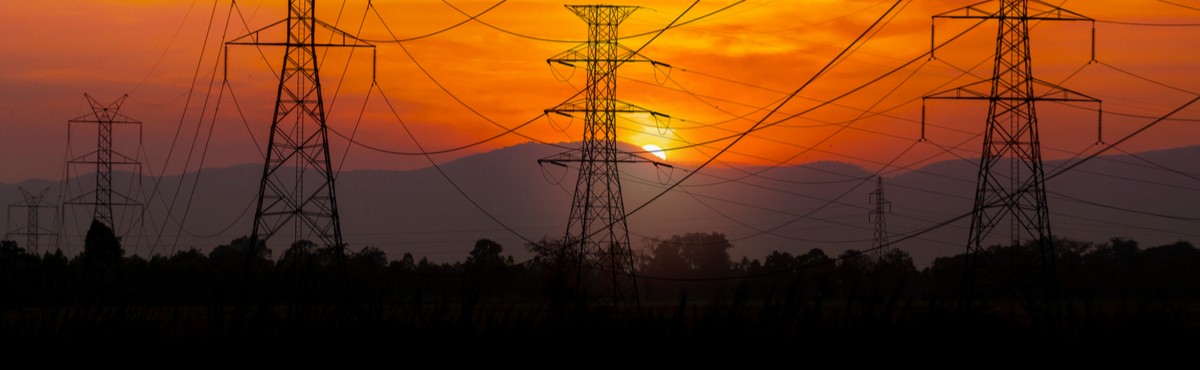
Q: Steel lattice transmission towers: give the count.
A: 6